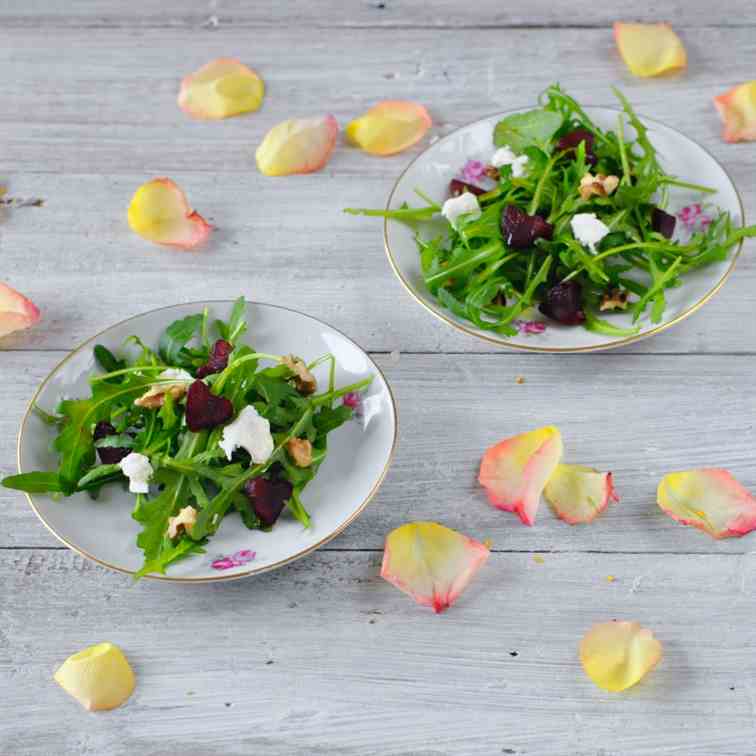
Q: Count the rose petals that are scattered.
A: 13